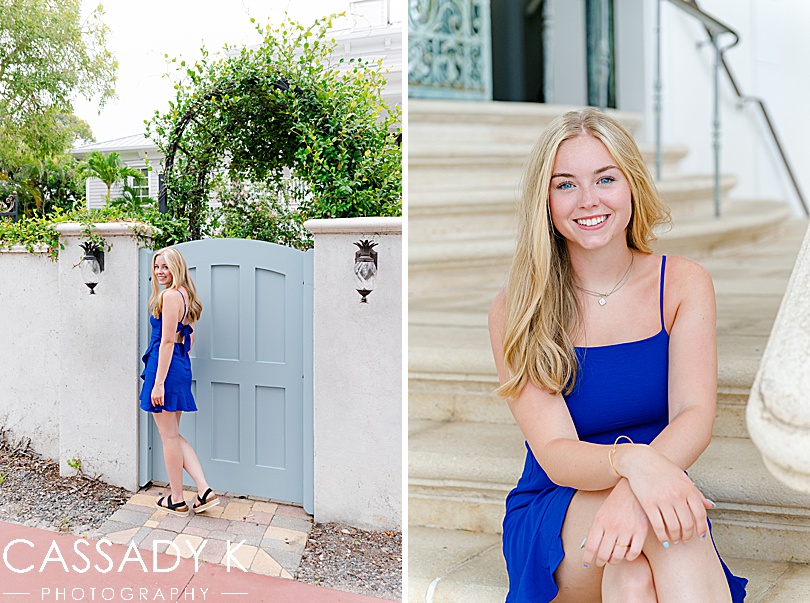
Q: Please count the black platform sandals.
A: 2